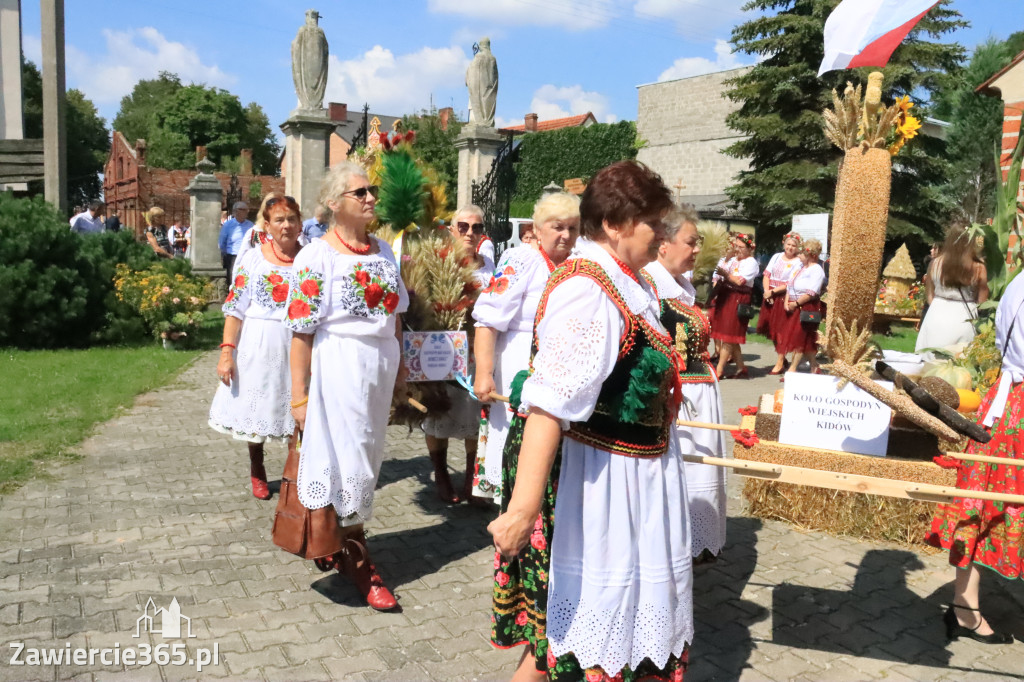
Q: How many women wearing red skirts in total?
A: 5